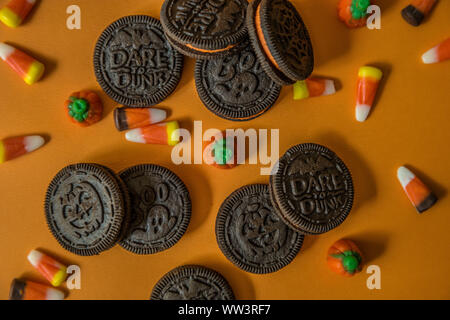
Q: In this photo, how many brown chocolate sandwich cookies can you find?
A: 9